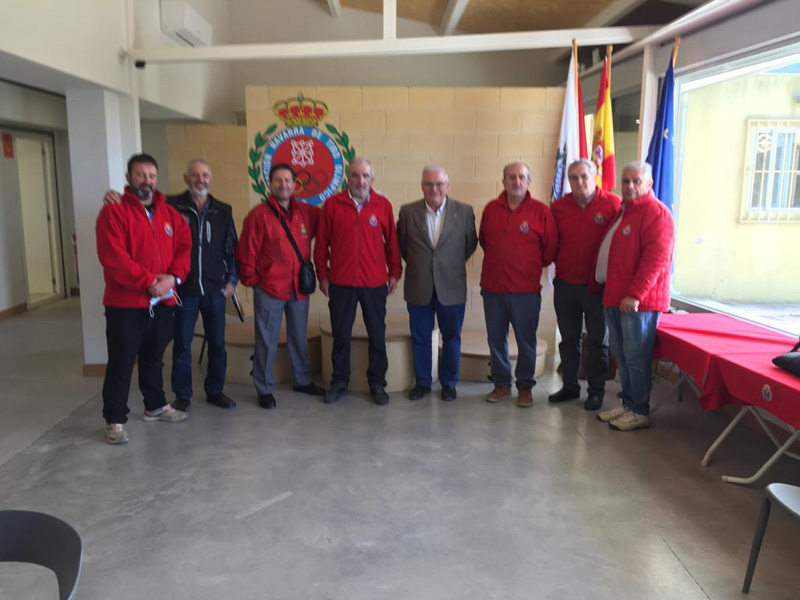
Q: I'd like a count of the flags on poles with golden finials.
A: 3